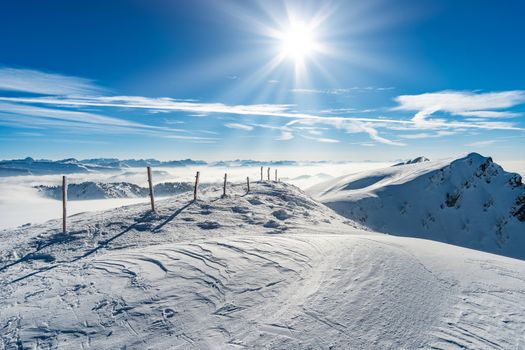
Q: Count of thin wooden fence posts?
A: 8